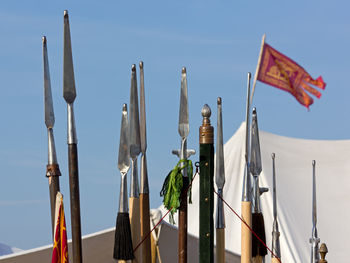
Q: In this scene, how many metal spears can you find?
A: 11